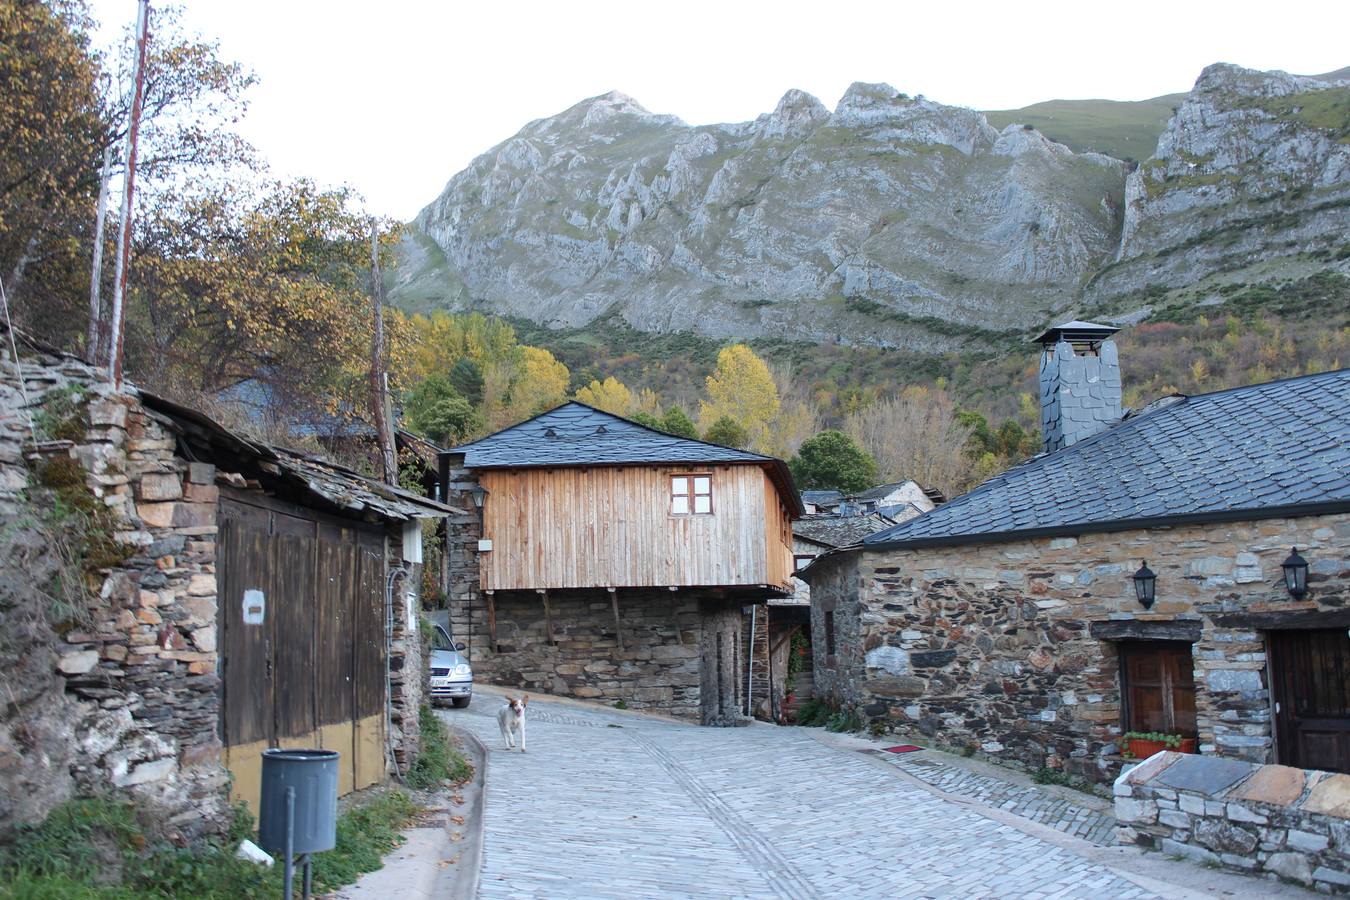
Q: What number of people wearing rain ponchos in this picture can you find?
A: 0